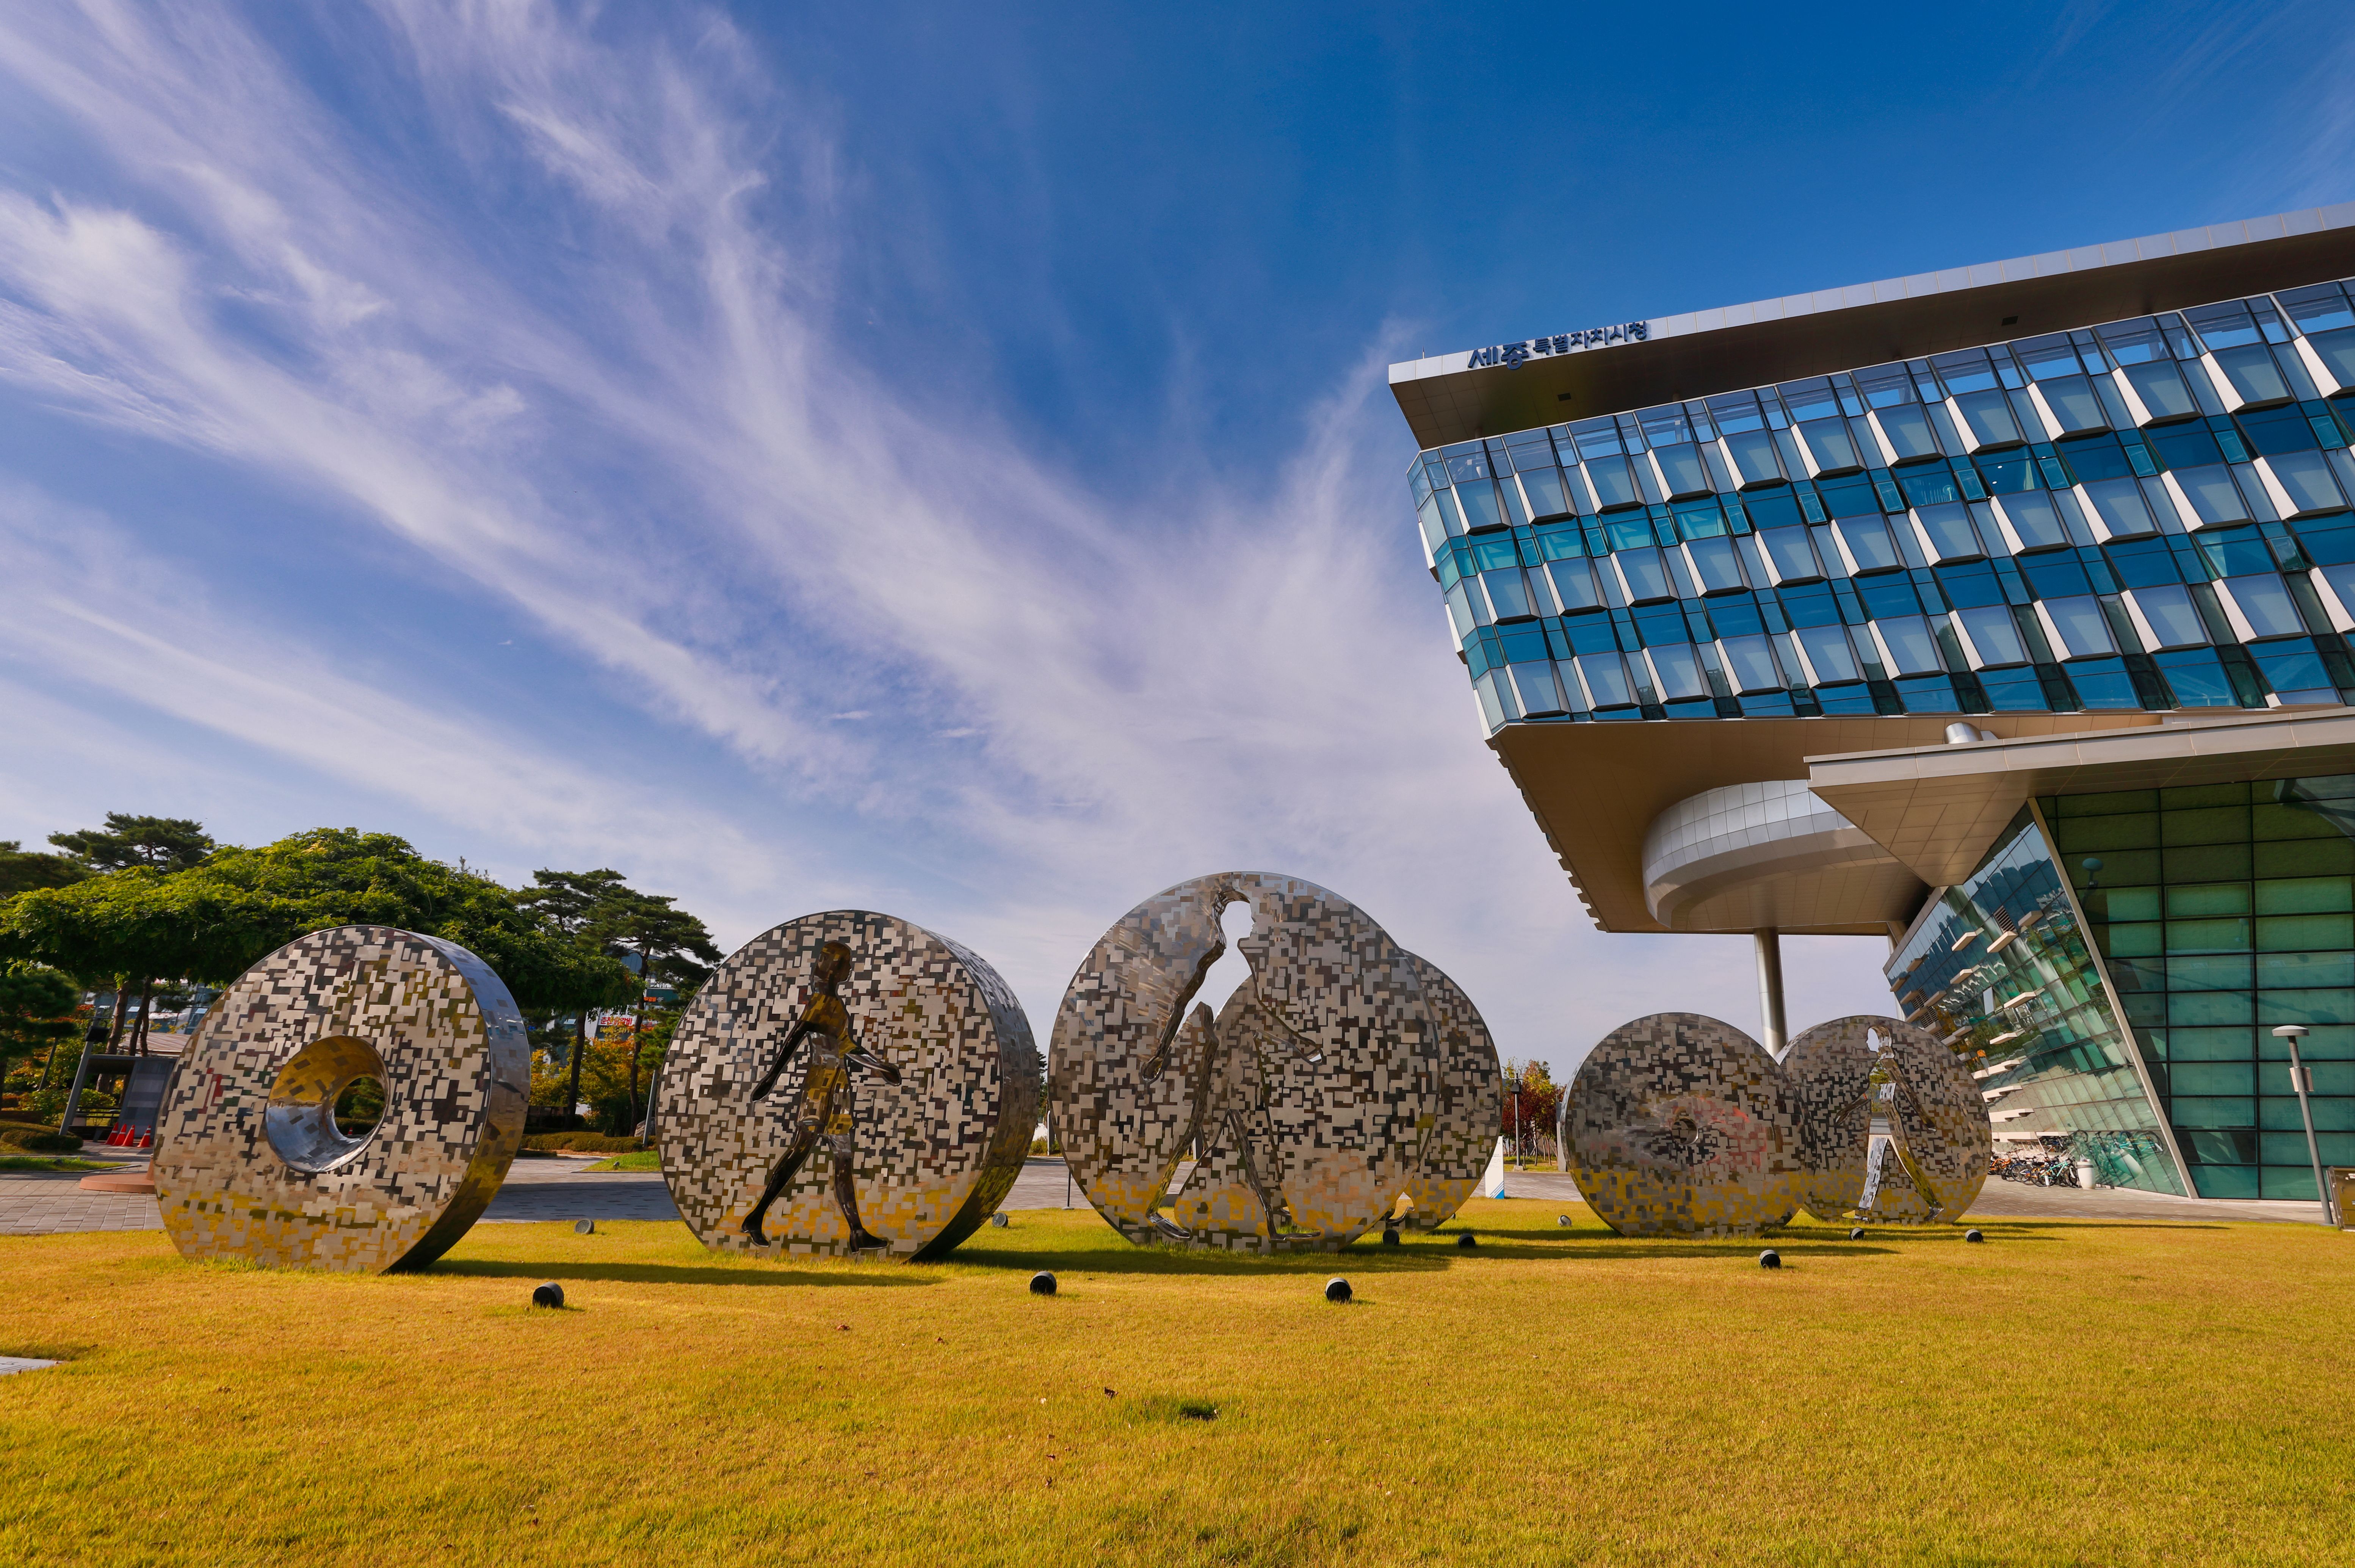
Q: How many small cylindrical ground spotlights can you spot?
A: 11